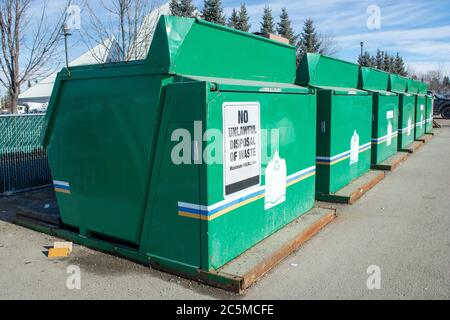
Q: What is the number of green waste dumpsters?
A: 6